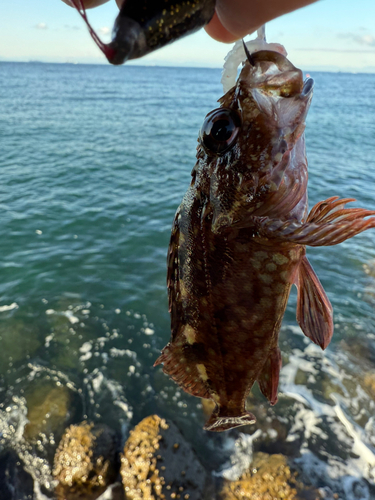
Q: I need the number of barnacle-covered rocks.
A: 3